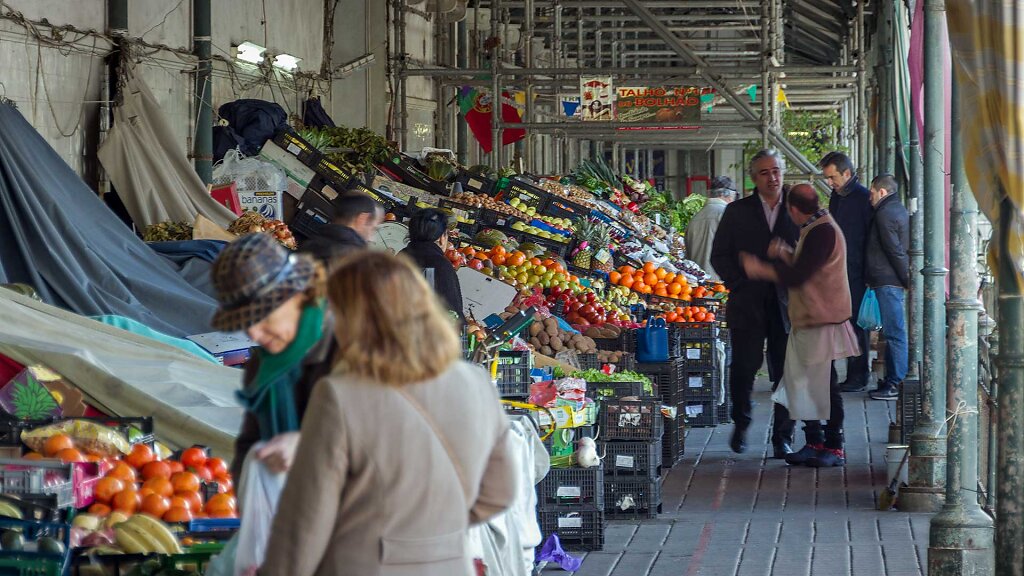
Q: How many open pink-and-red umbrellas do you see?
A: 0